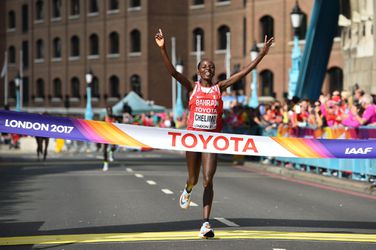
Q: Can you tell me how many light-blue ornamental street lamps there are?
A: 5